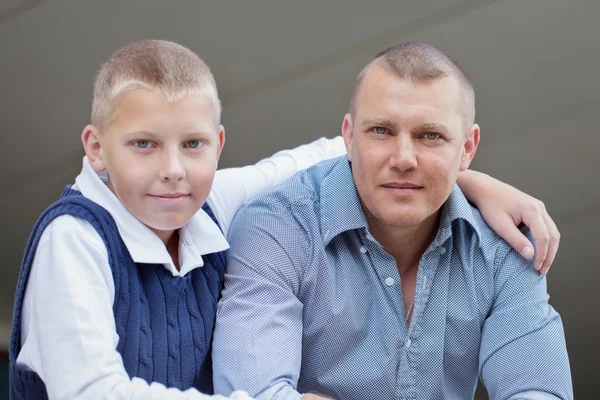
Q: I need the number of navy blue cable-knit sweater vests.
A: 1